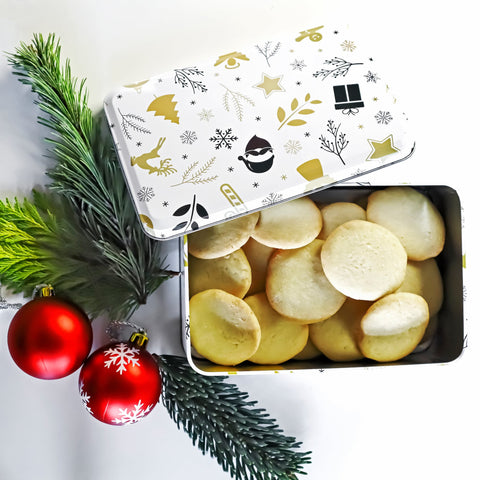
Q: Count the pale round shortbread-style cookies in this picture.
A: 13